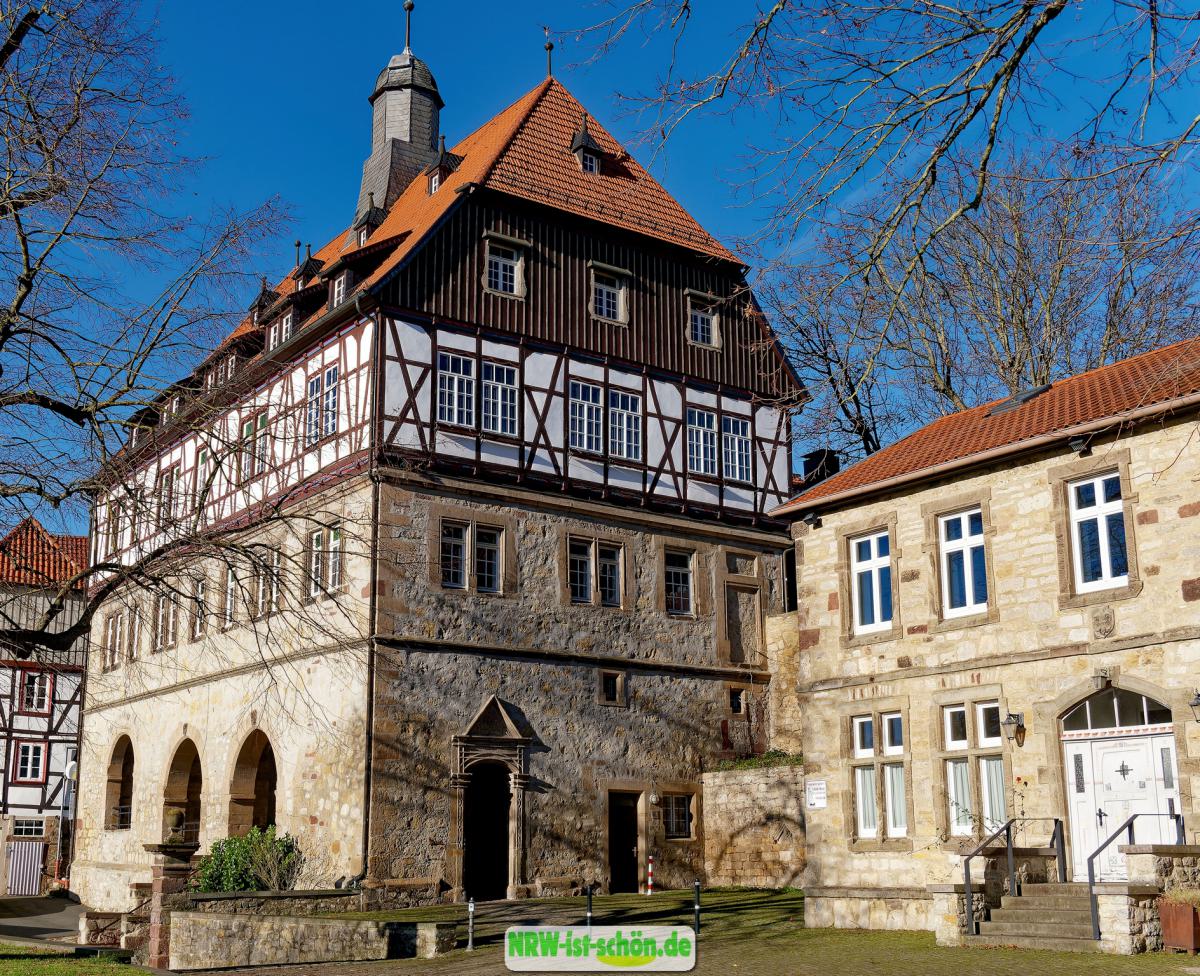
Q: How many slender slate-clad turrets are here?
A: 1